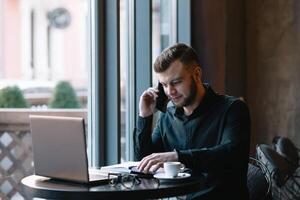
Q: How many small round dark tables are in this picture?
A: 1